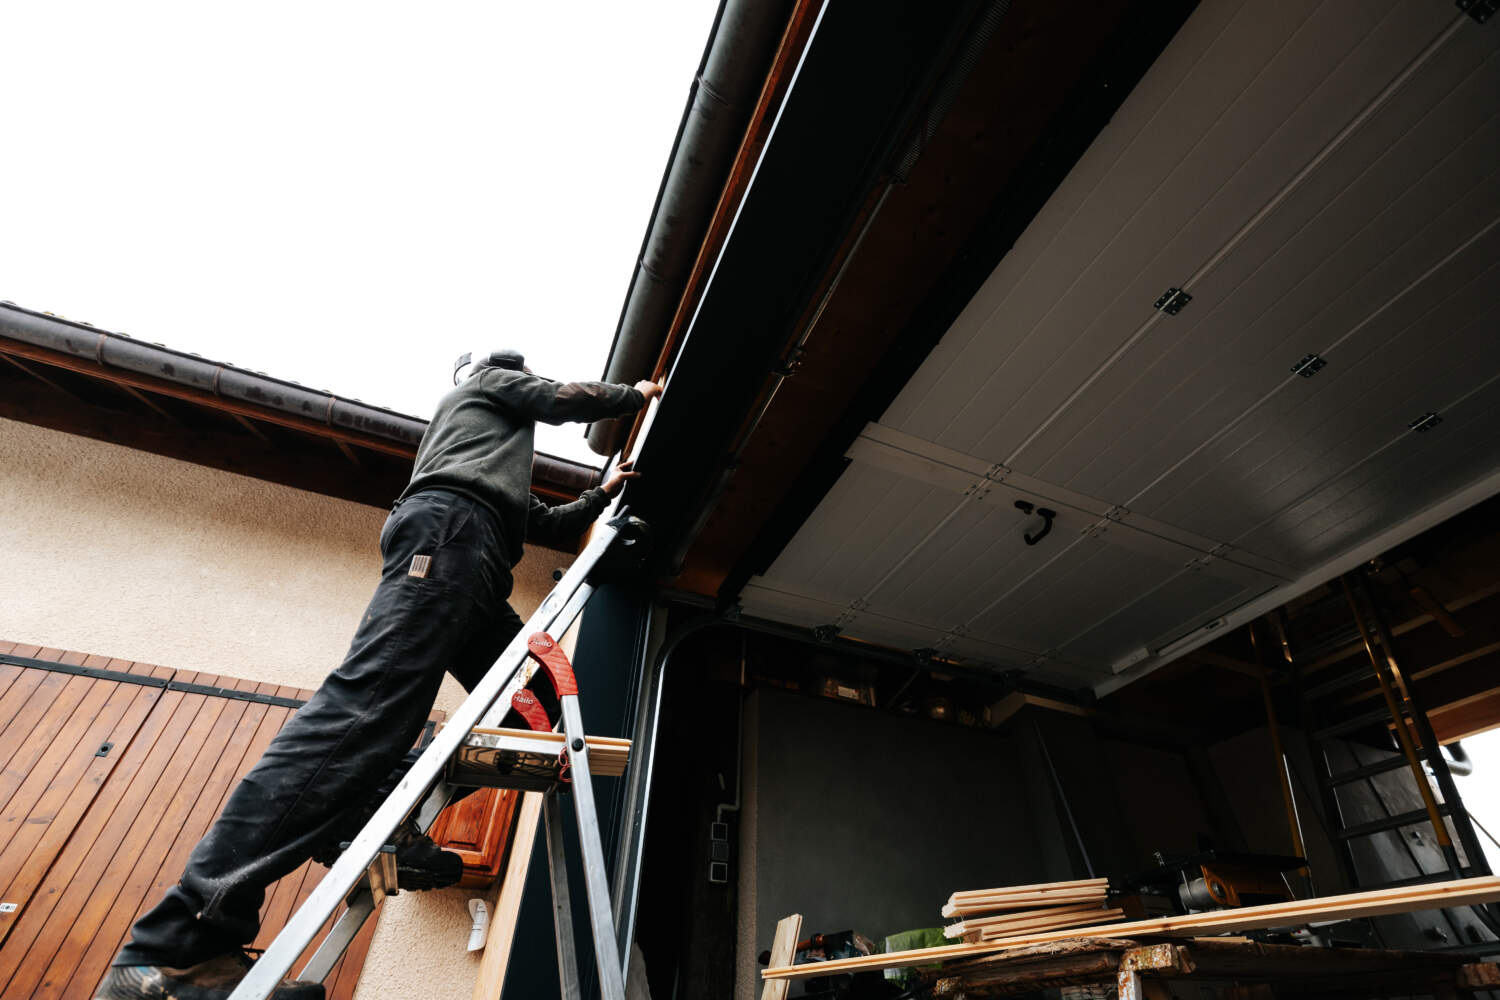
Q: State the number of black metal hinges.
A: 4